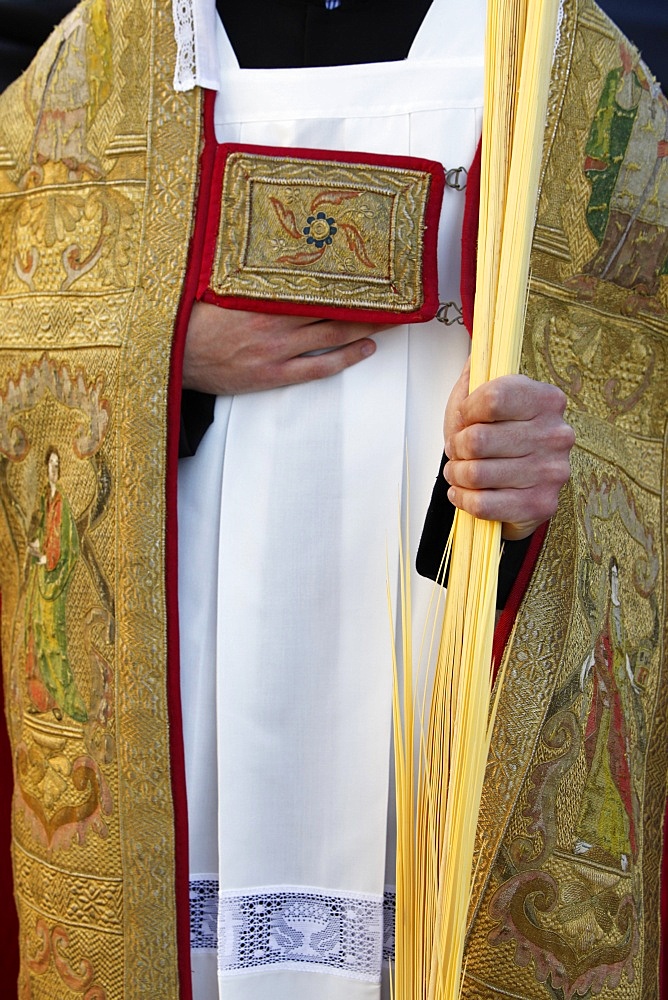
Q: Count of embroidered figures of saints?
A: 4